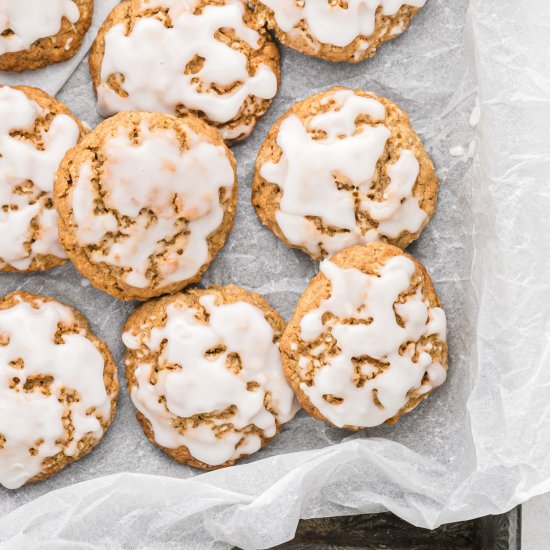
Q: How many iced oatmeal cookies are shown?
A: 9